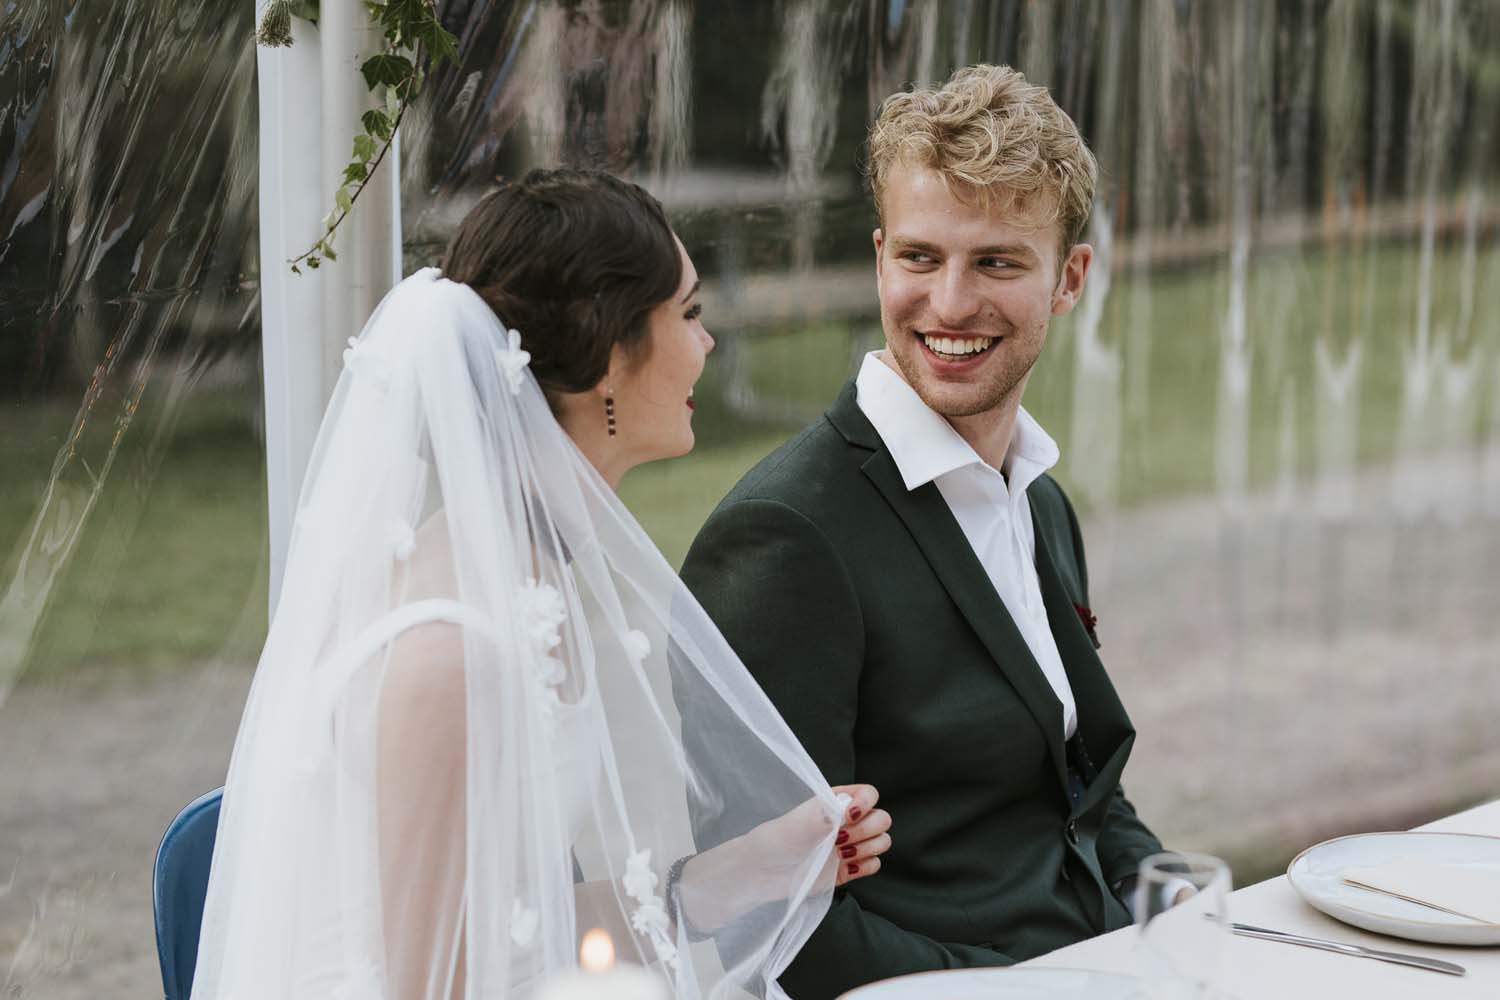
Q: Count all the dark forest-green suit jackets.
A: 1